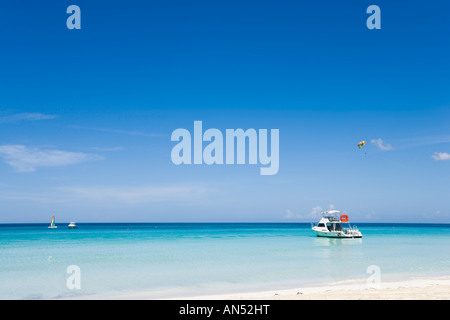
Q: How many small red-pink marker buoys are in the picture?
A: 2